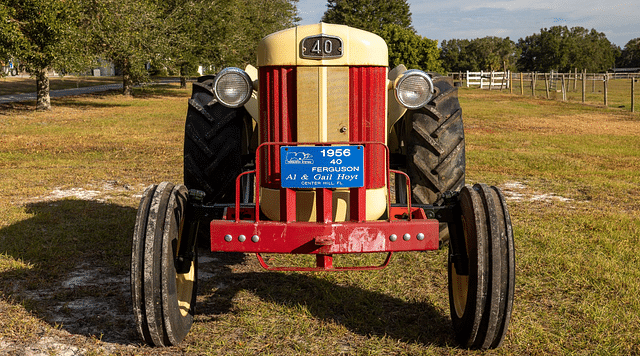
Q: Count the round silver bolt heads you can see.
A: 6